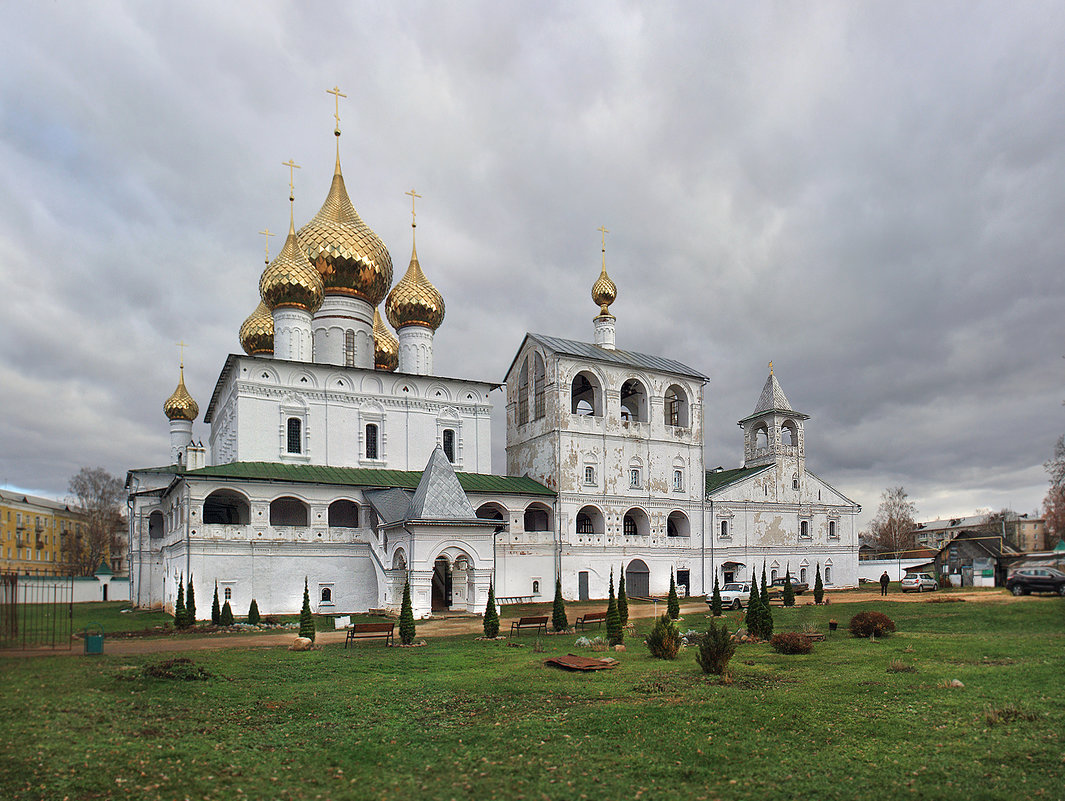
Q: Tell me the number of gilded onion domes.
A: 7